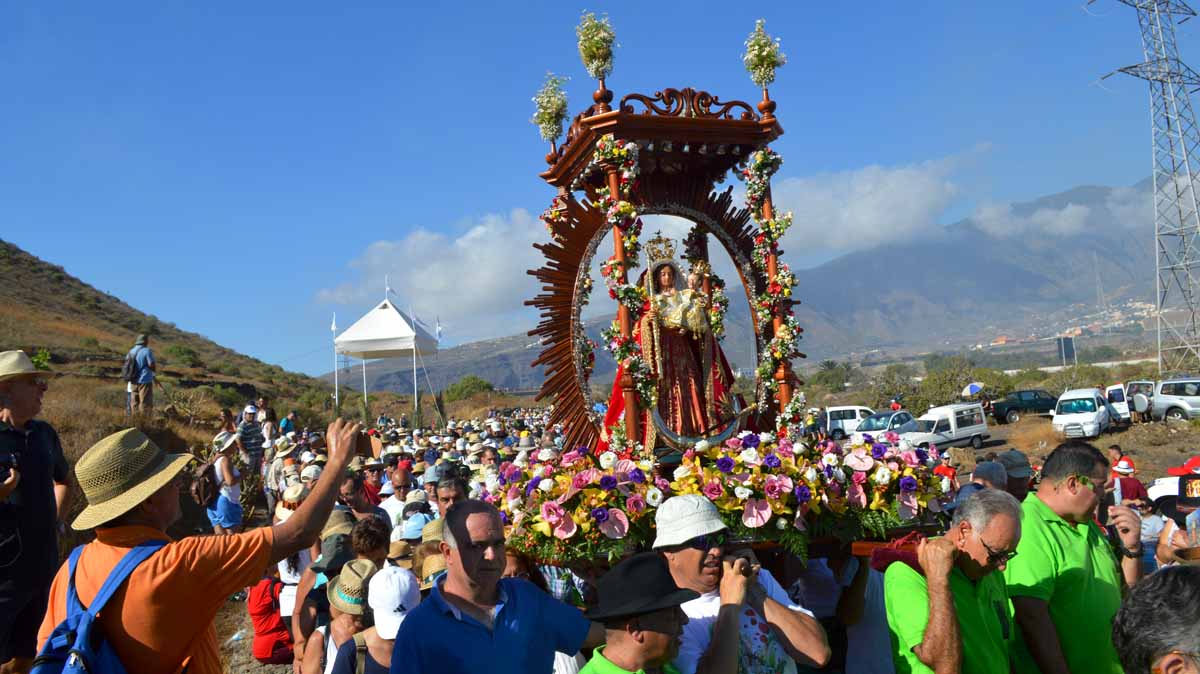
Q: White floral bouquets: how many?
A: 3